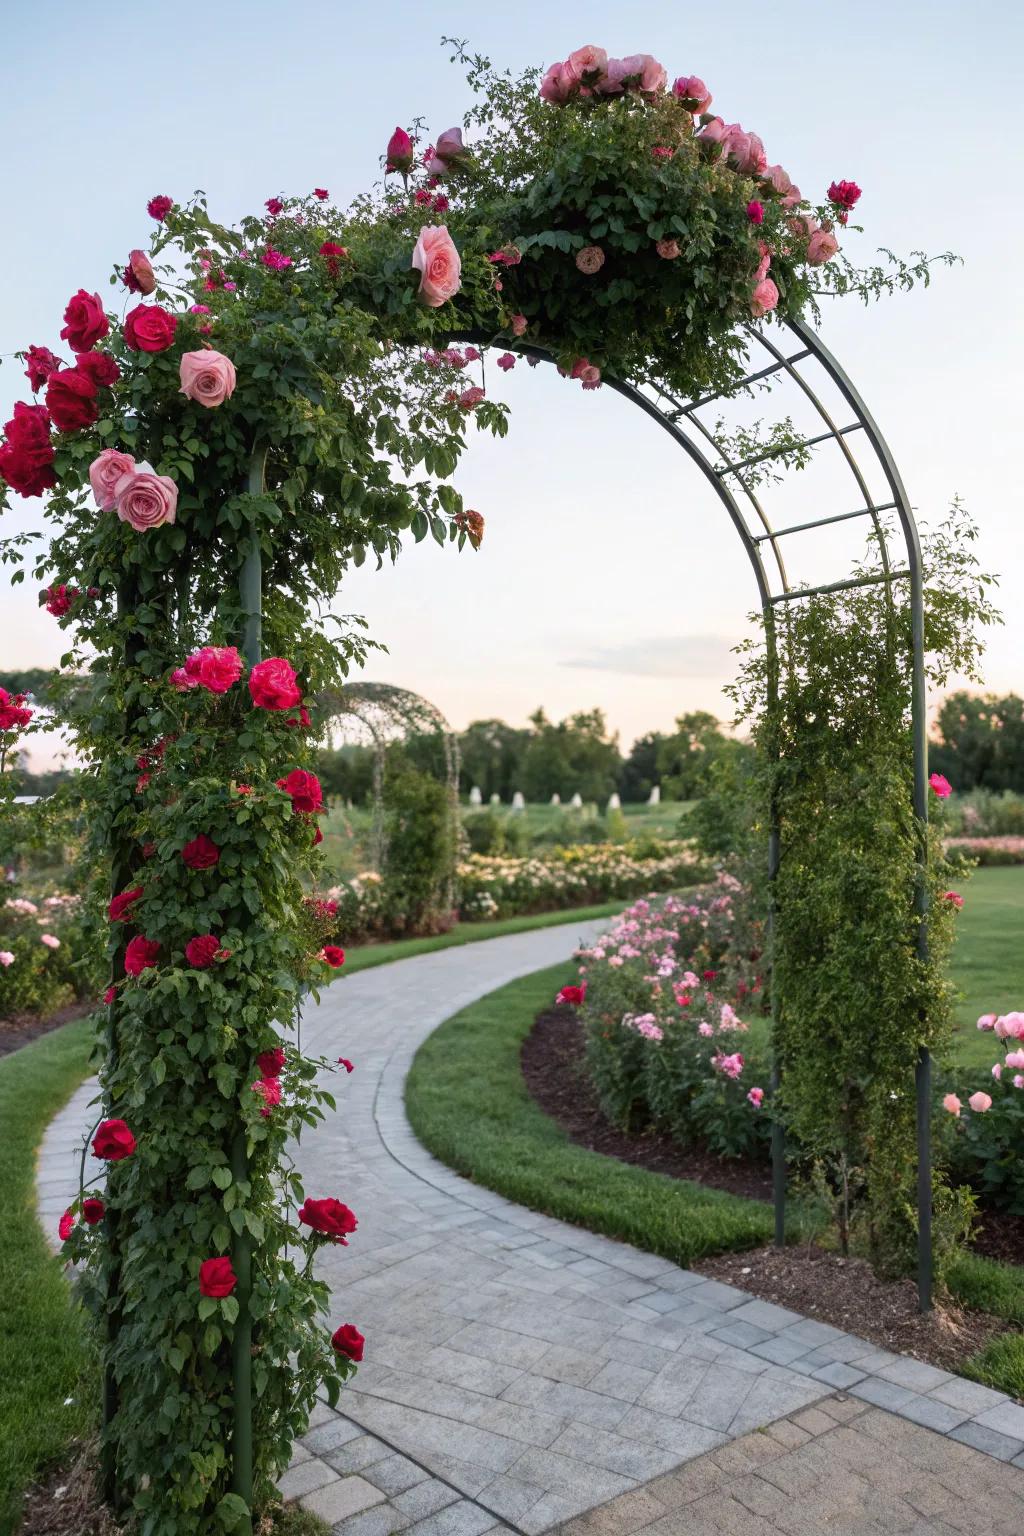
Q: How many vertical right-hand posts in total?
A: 2